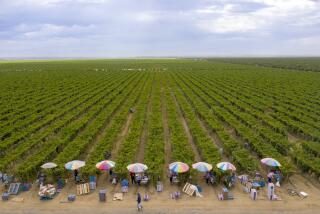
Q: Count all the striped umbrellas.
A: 7